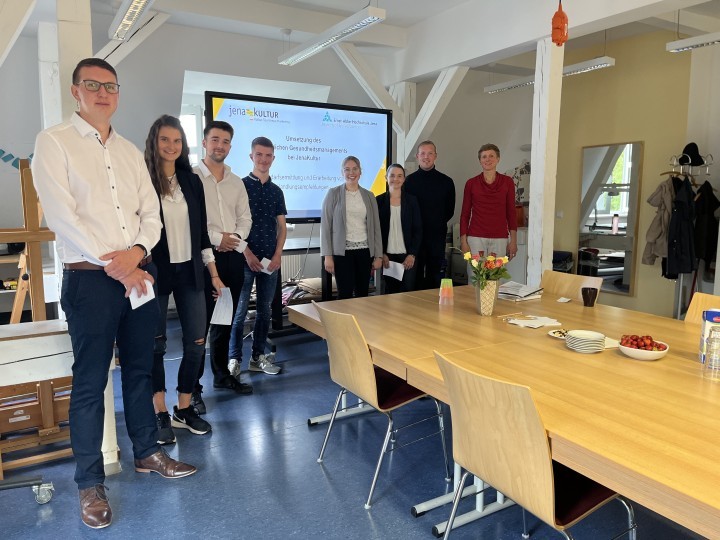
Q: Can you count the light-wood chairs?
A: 4